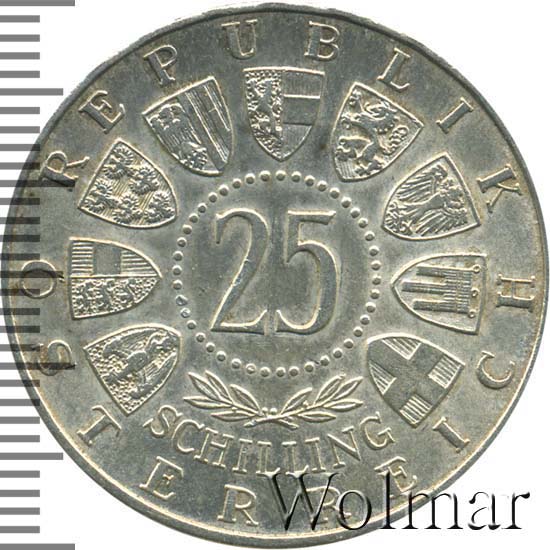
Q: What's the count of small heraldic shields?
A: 9